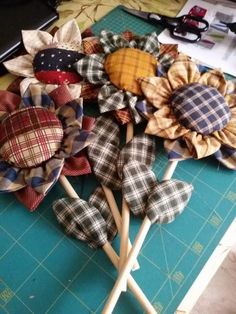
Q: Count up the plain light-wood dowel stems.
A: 4